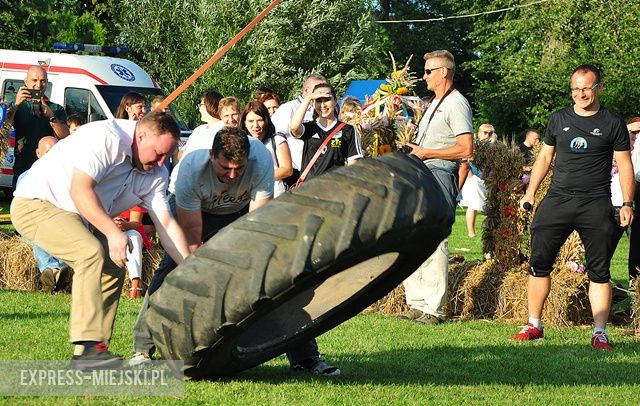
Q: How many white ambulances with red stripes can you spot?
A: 1